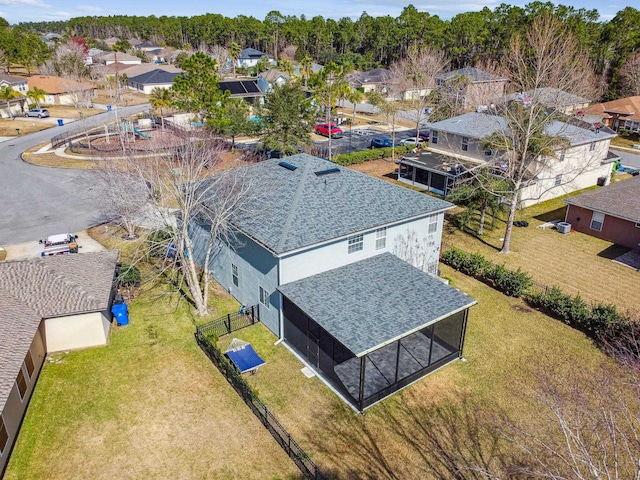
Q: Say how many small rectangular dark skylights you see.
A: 2